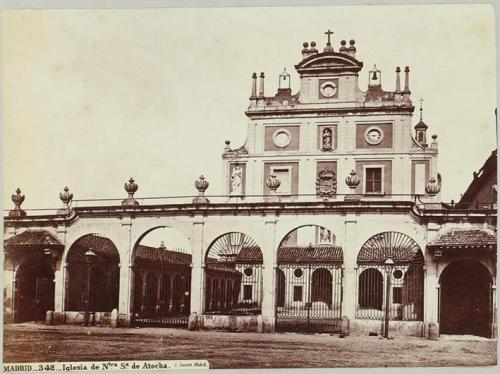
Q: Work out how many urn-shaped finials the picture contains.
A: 7